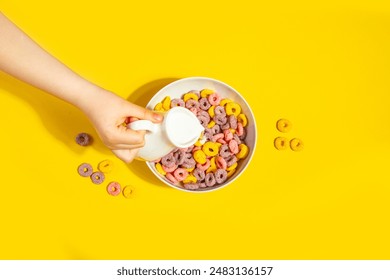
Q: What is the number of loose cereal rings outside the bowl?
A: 9